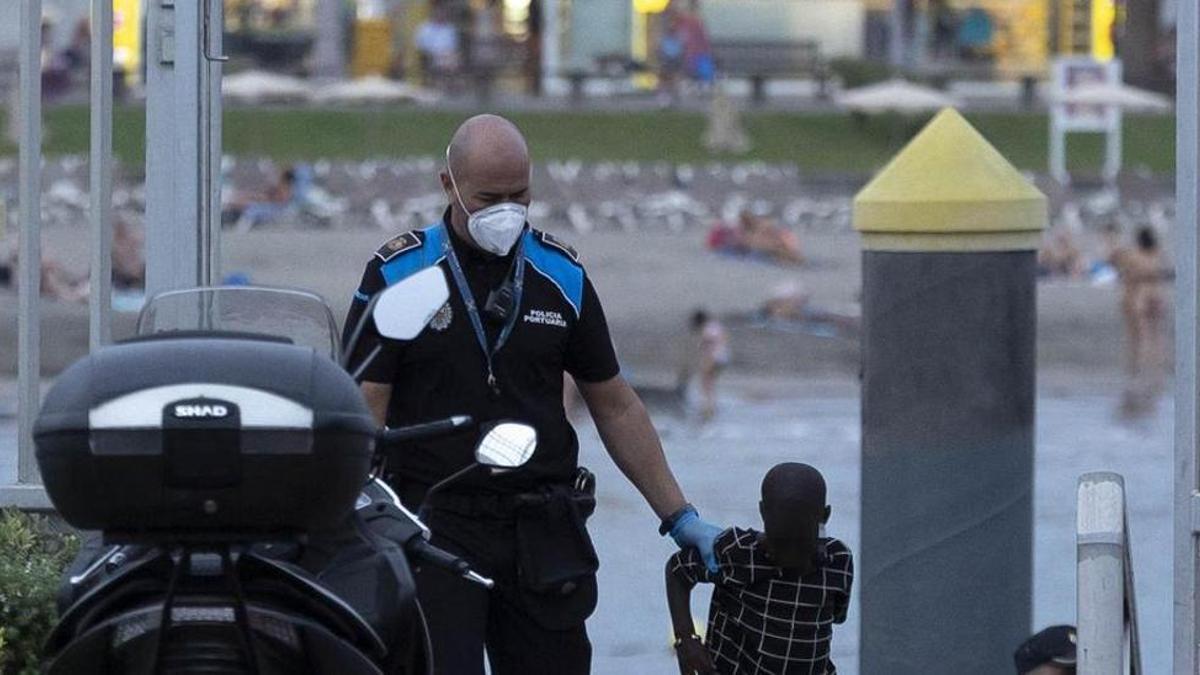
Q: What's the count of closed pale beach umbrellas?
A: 1